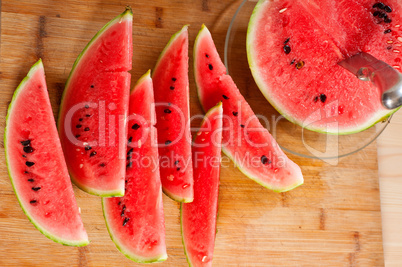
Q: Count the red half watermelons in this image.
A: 1